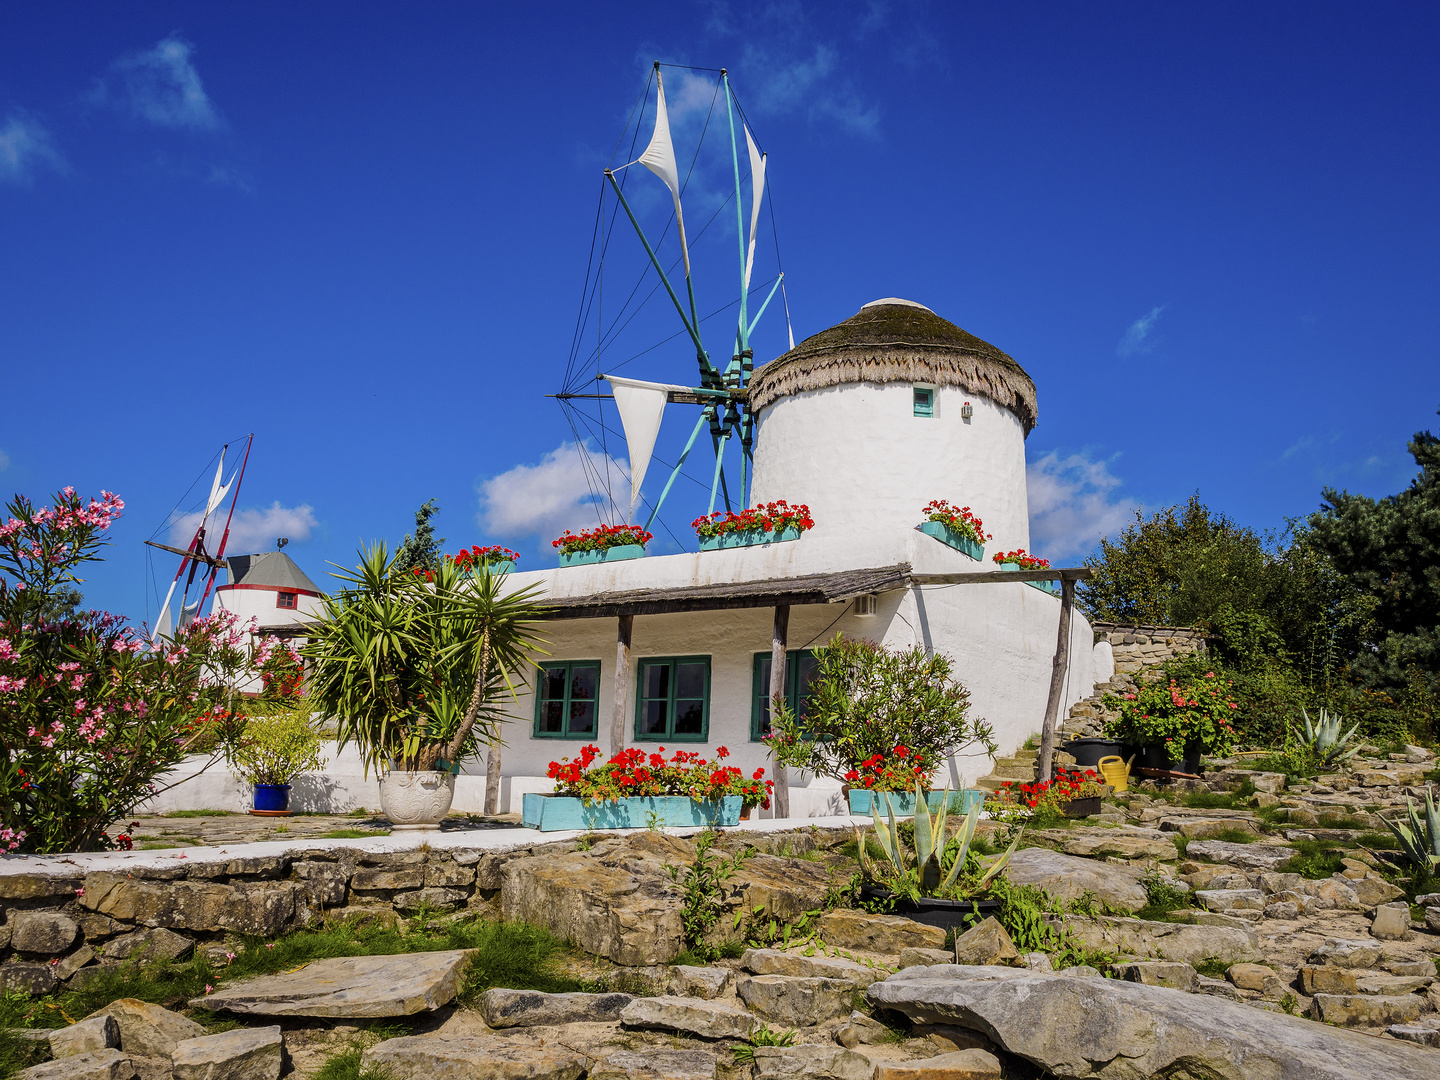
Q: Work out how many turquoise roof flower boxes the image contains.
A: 5